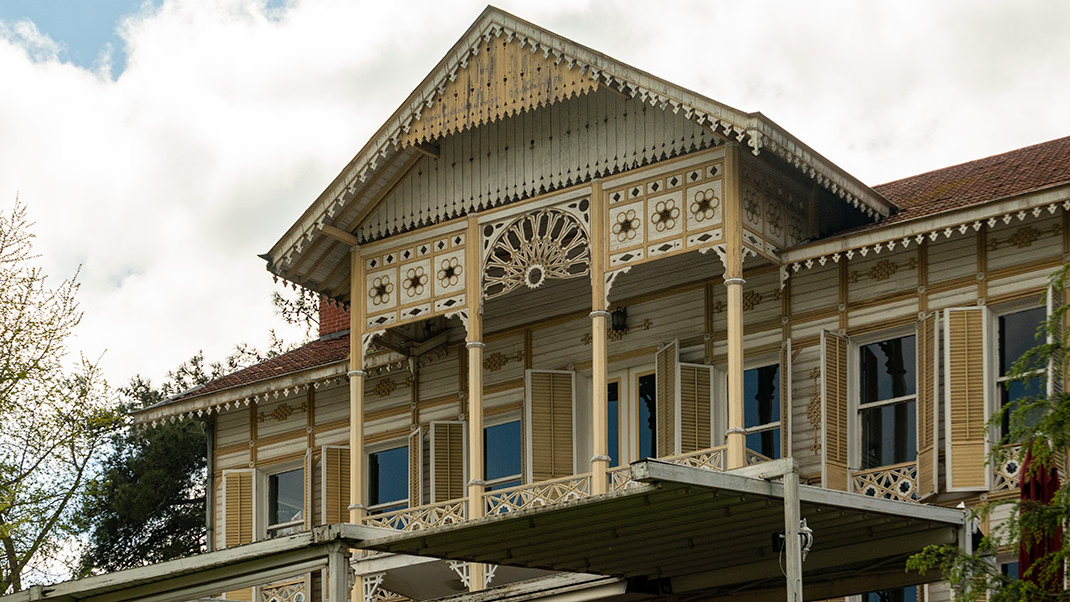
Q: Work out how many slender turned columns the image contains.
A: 4